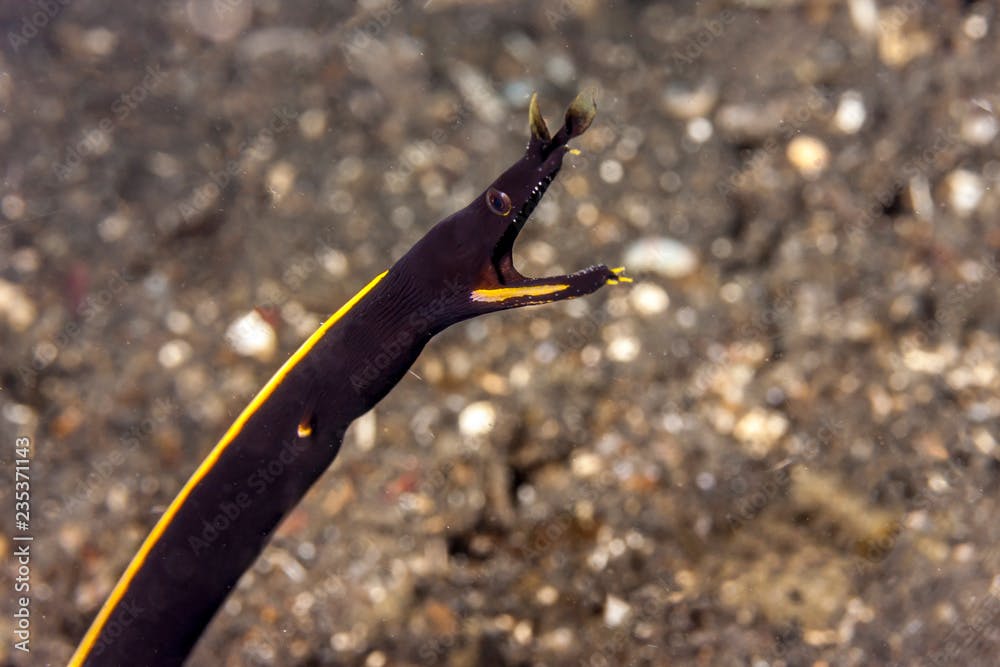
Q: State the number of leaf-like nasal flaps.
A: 2